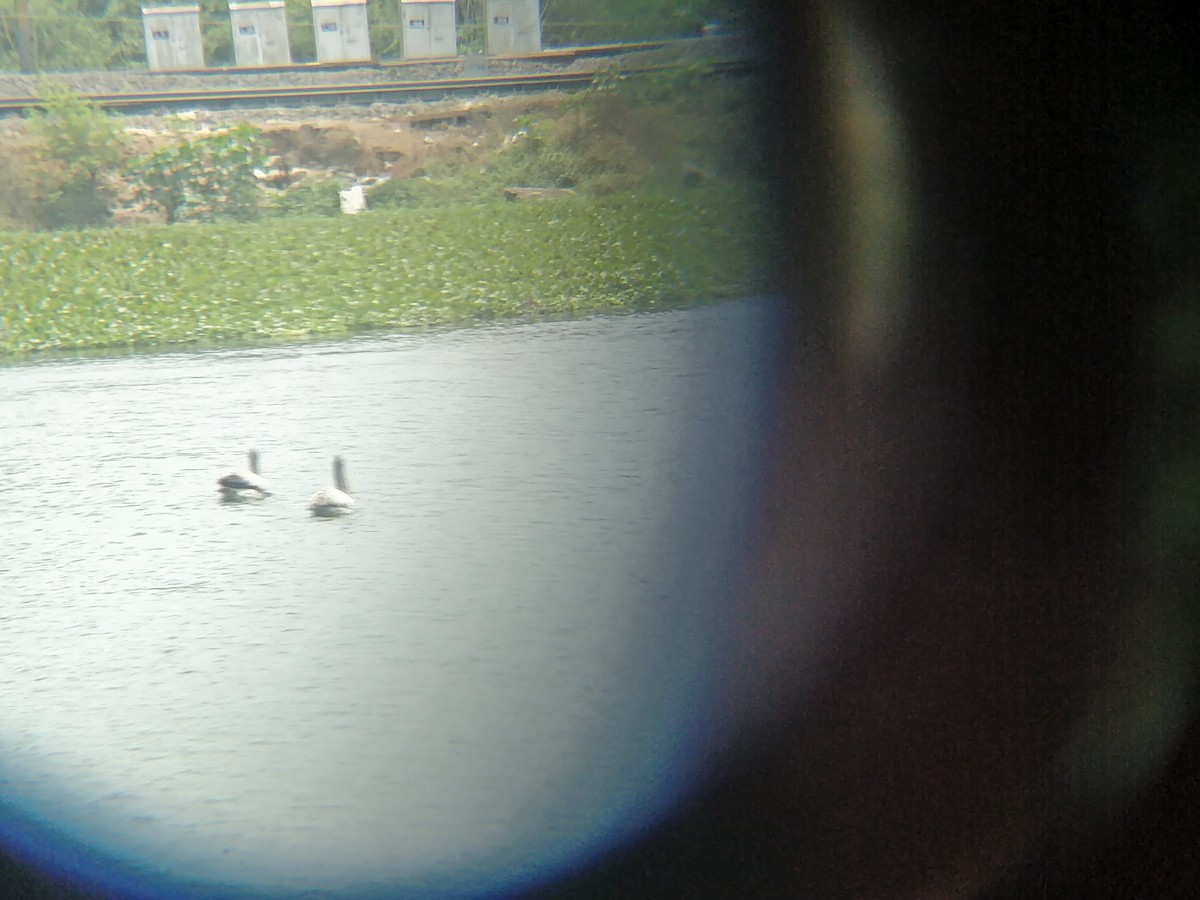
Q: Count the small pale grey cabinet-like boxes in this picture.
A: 5